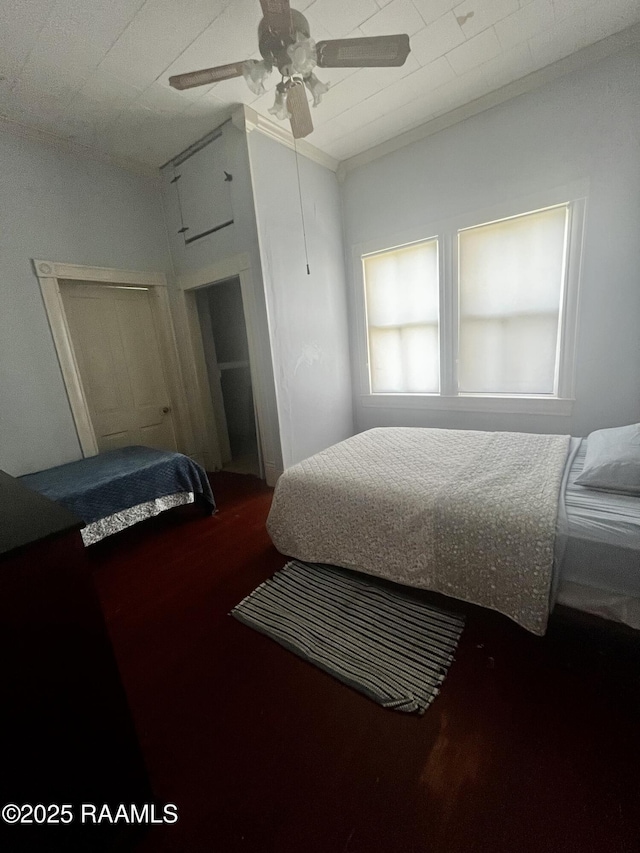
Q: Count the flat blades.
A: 4